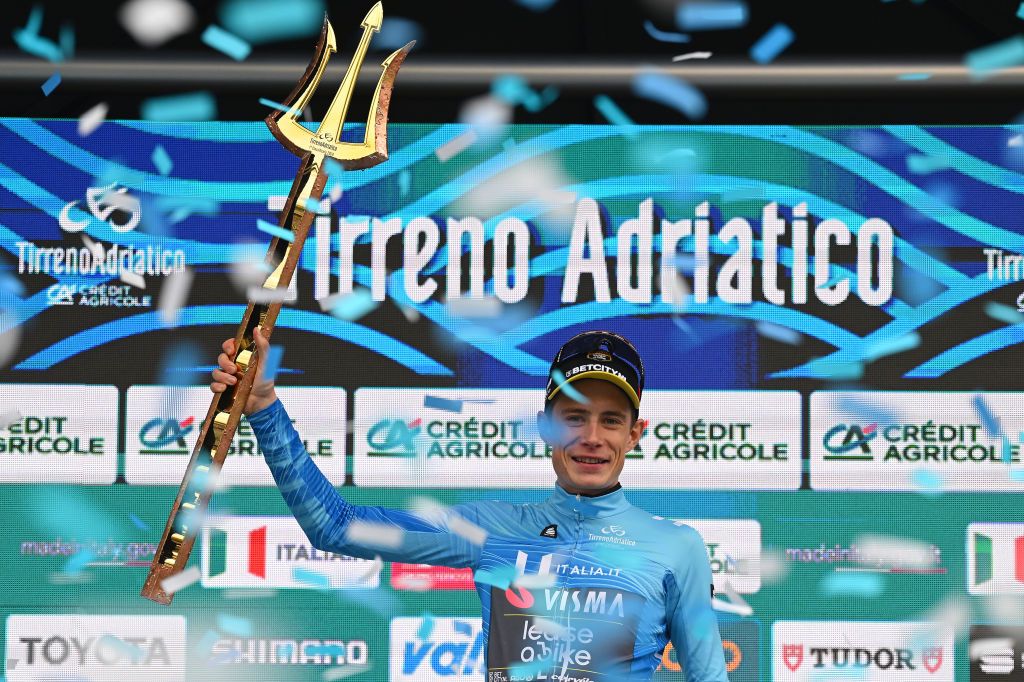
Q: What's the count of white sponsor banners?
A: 11